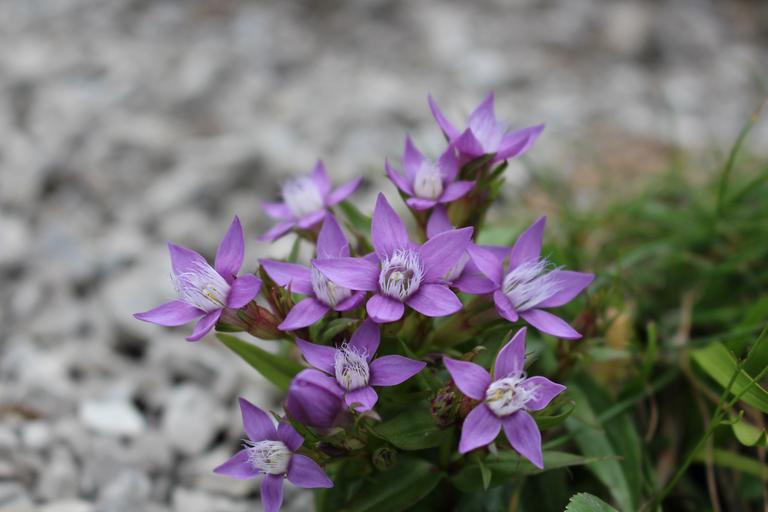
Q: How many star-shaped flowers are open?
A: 11